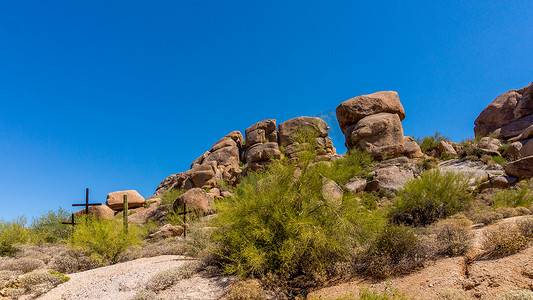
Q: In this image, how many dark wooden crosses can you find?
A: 3